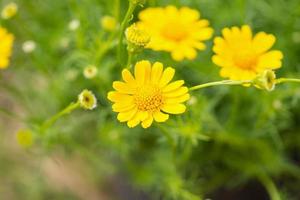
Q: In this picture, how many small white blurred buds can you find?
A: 2